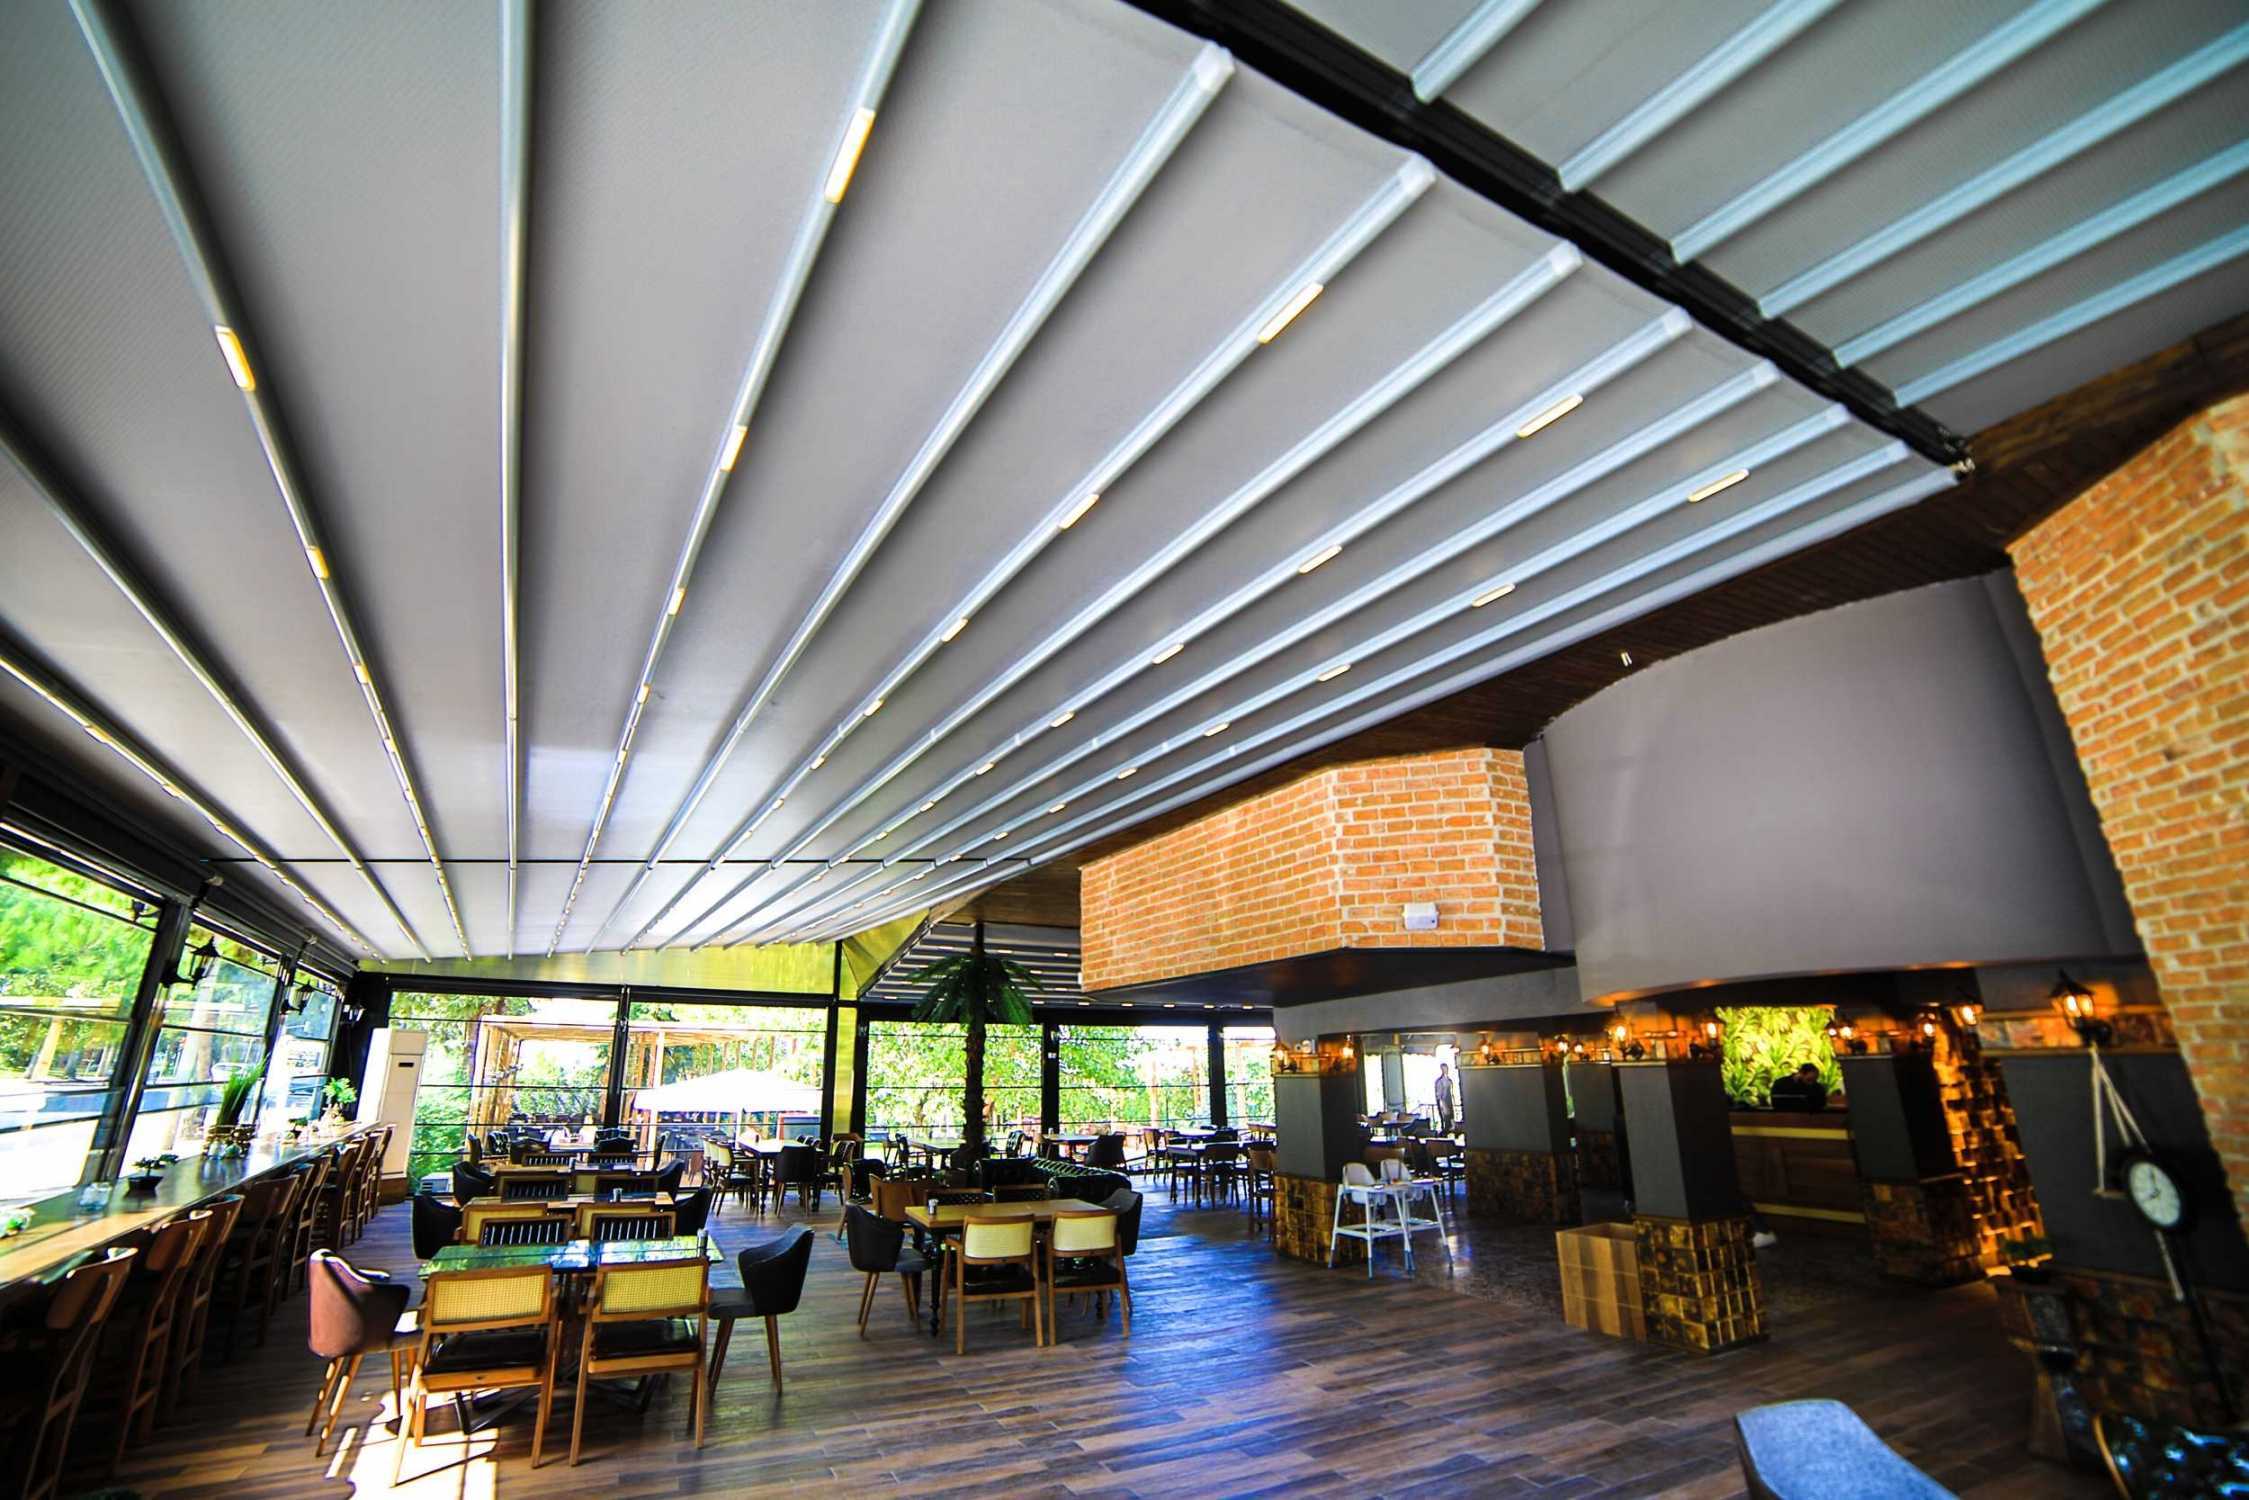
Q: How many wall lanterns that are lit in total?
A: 11